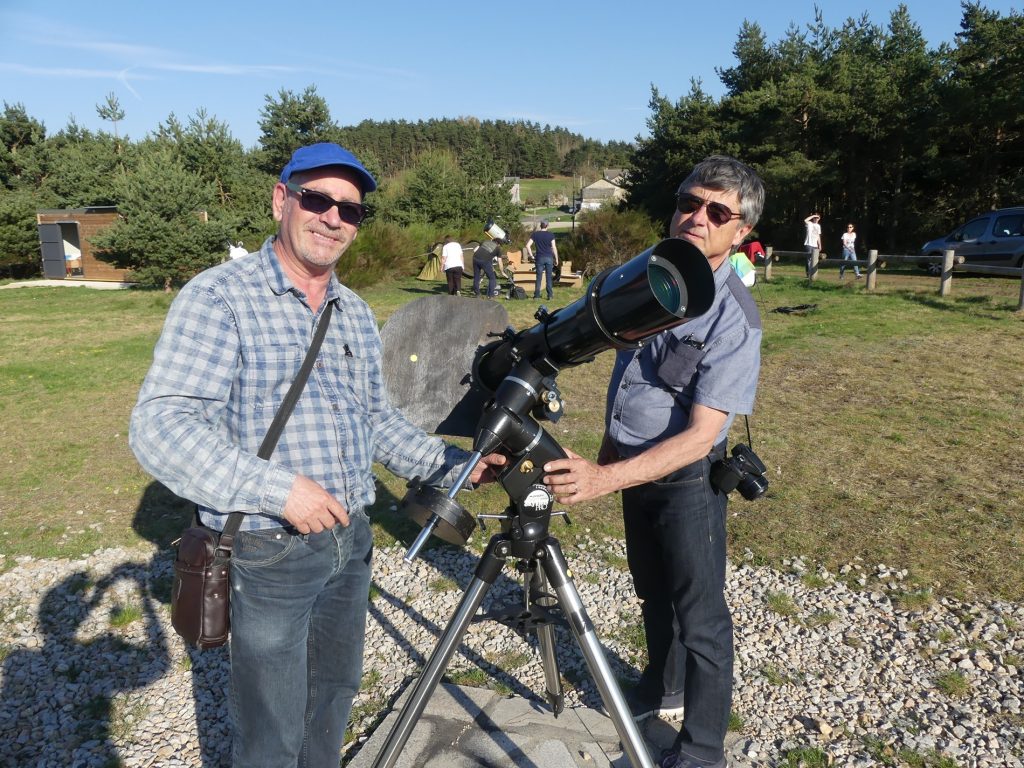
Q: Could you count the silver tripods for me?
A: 1